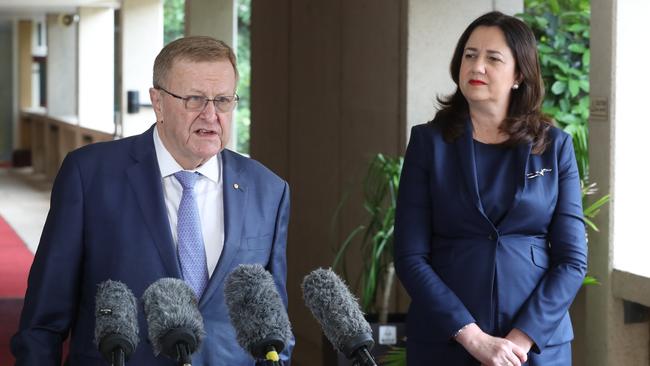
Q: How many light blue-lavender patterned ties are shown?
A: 1